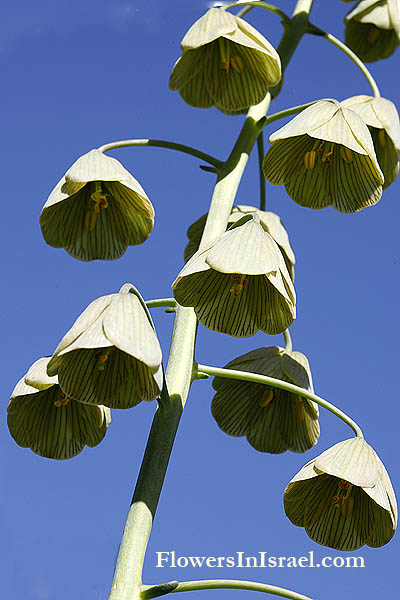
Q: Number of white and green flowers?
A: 11